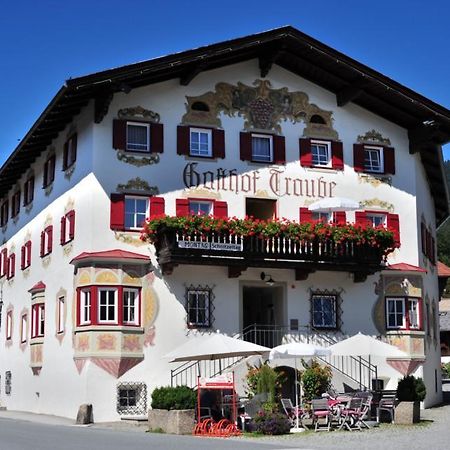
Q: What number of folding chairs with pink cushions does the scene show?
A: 4